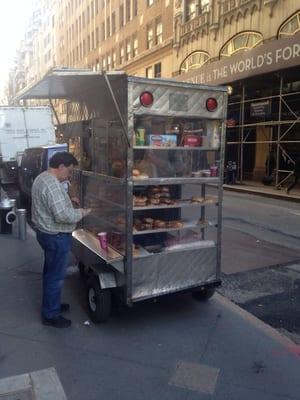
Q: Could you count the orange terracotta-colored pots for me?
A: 0